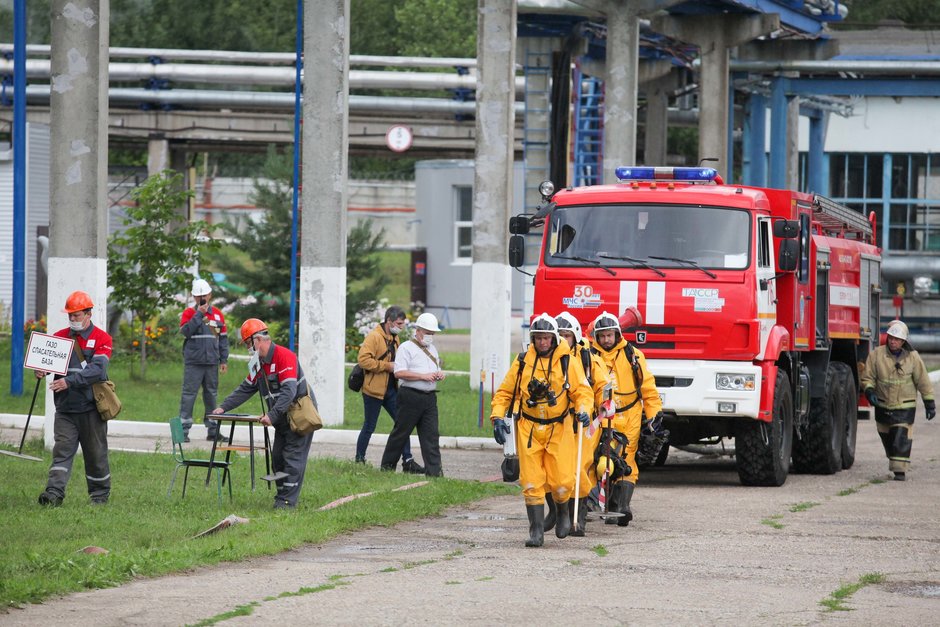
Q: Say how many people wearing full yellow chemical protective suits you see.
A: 3